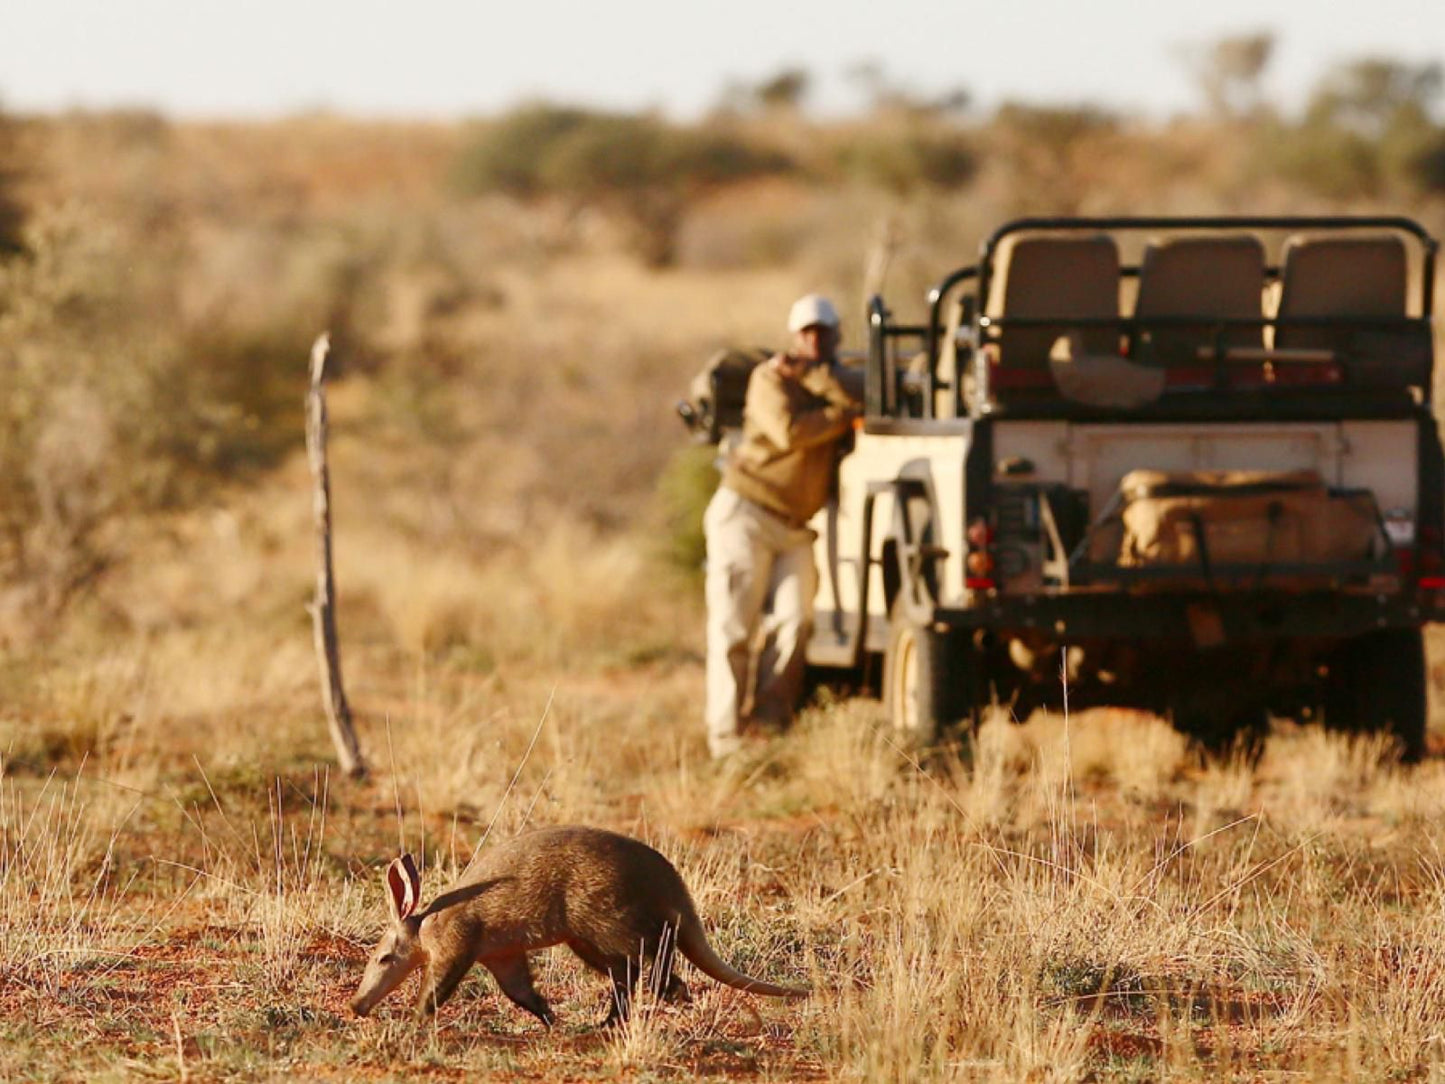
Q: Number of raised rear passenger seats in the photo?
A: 3